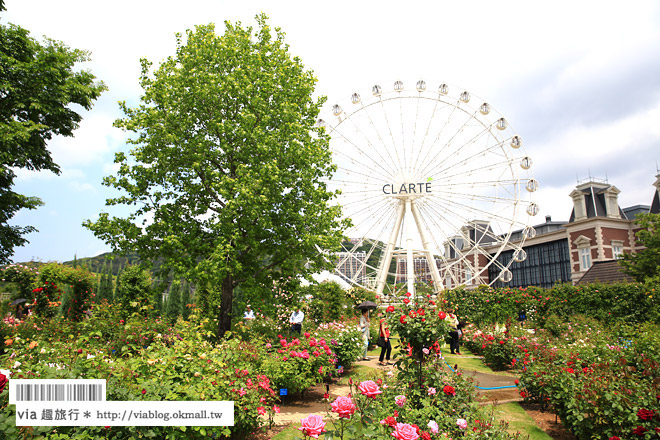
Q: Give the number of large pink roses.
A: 4